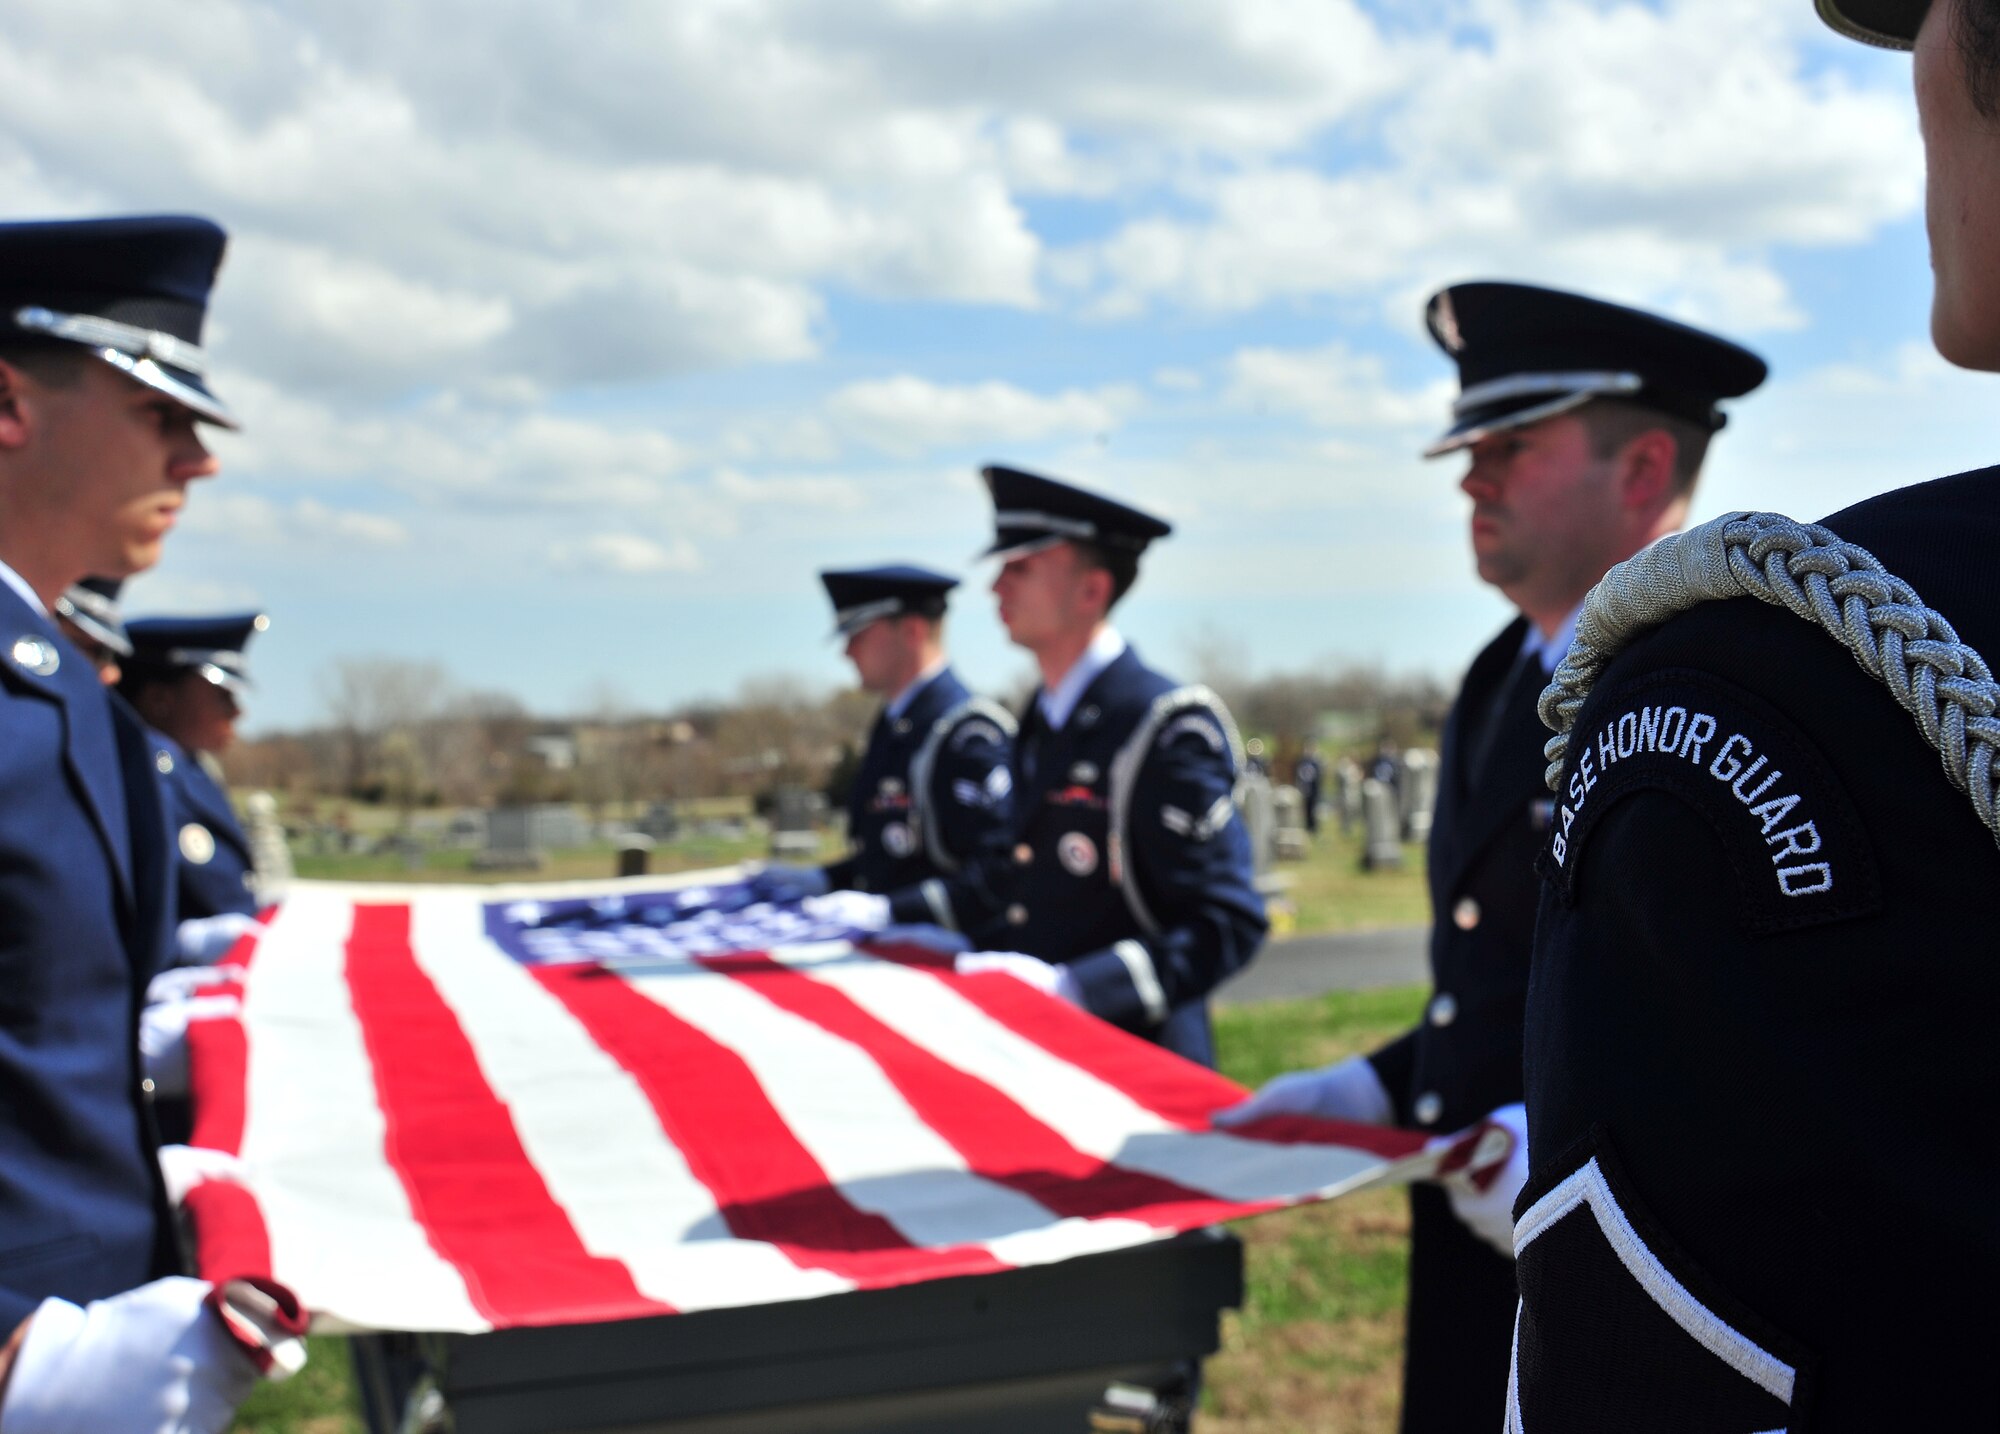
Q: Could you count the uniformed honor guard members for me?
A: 7